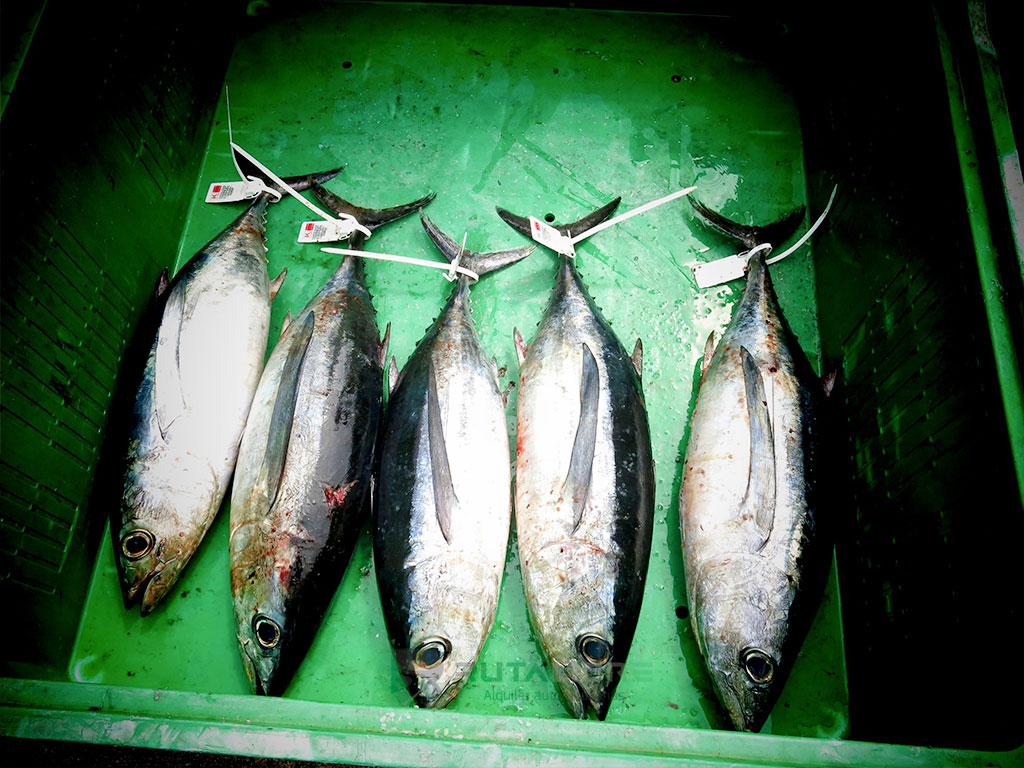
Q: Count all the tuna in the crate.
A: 5